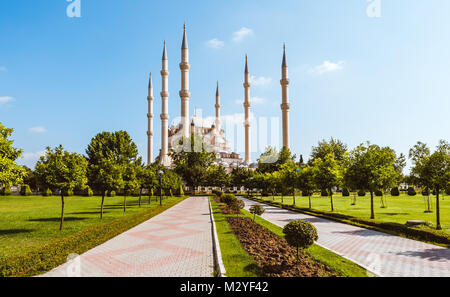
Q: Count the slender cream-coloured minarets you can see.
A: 6